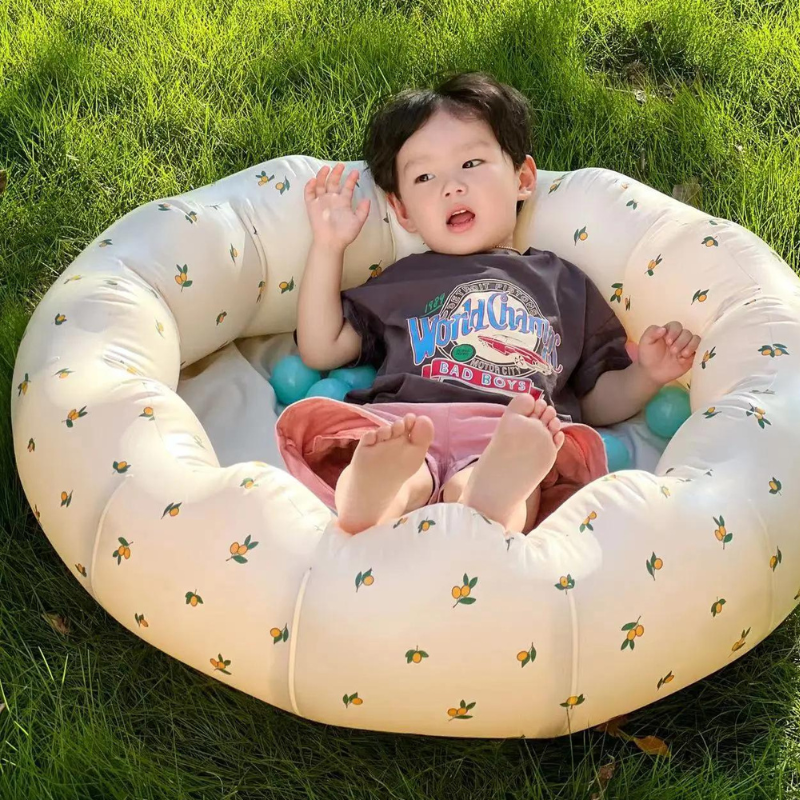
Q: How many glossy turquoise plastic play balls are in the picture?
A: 5